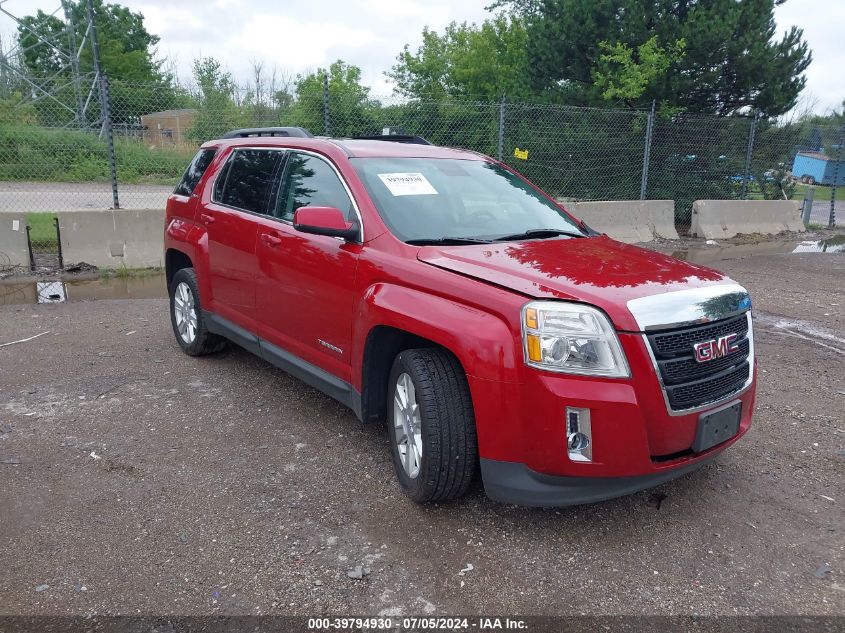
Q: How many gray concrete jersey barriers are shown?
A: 4